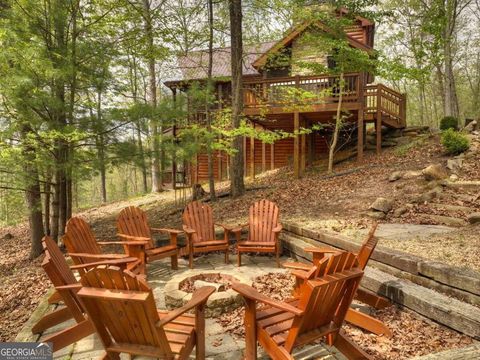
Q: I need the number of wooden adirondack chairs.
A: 8